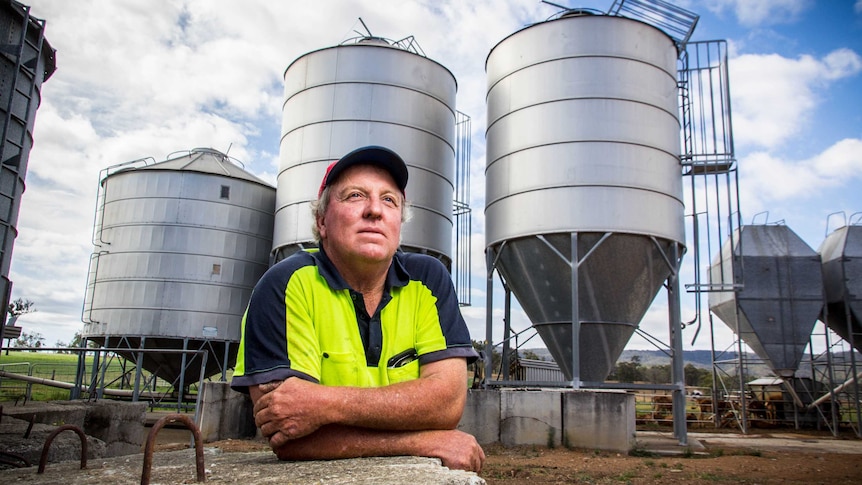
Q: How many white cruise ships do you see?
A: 0